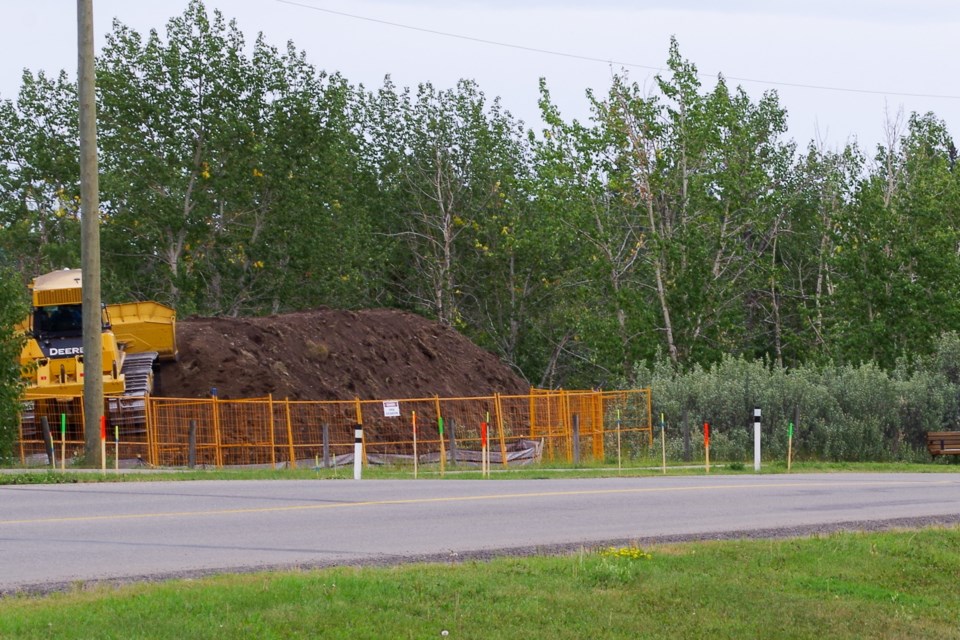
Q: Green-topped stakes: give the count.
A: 3